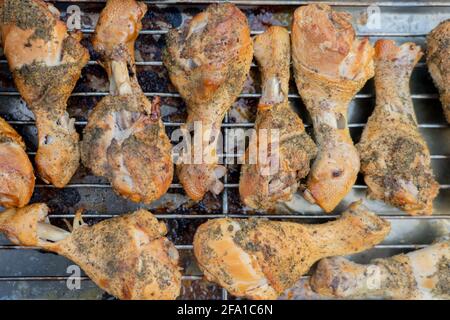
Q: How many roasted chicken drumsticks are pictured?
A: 11